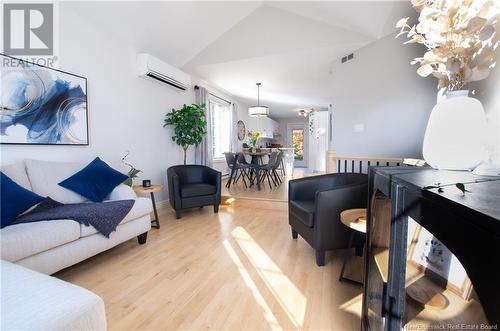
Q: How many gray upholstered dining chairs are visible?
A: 4